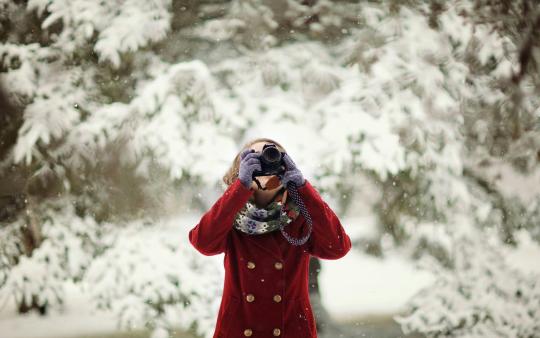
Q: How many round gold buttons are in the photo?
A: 6